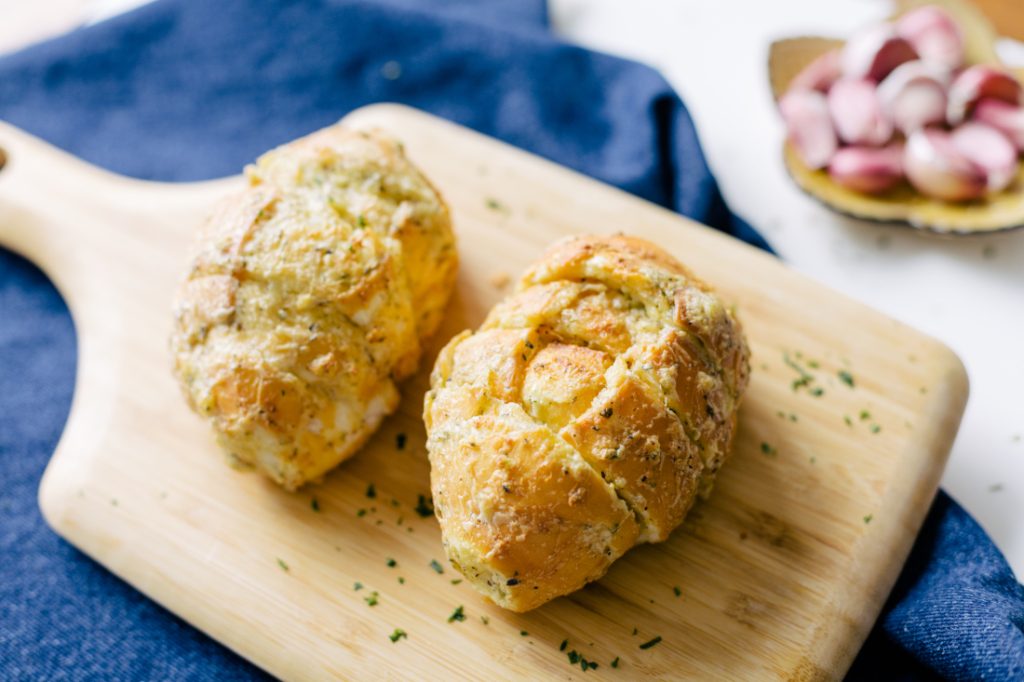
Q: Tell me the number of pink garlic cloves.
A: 11